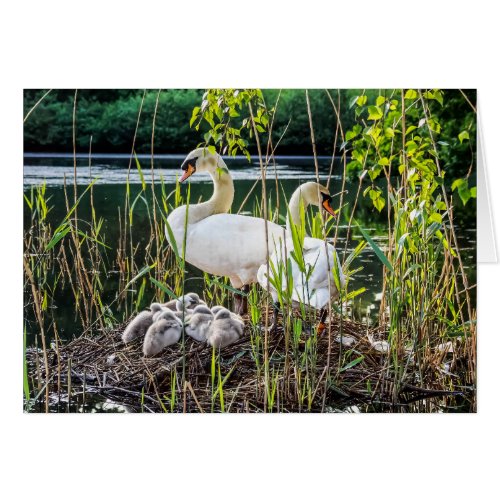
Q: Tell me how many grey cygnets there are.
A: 7